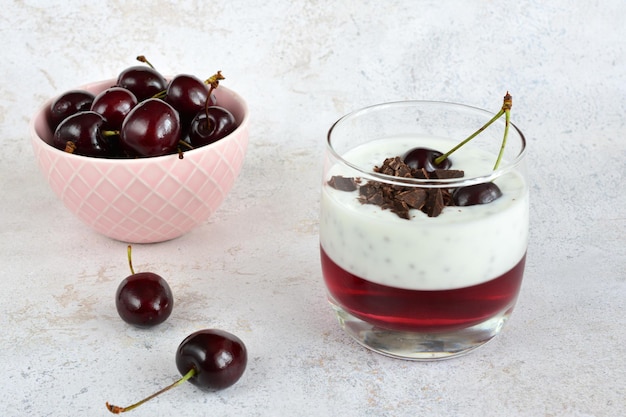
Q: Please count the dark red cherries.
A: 11